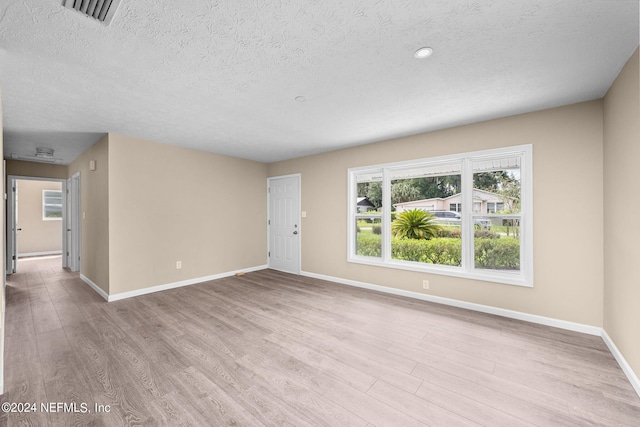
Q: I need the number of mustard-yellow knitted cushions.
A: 0